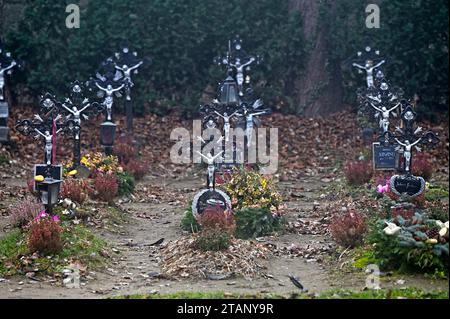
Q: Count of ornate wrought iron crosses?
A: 12